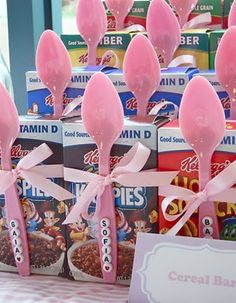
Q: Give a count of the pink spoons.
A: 11